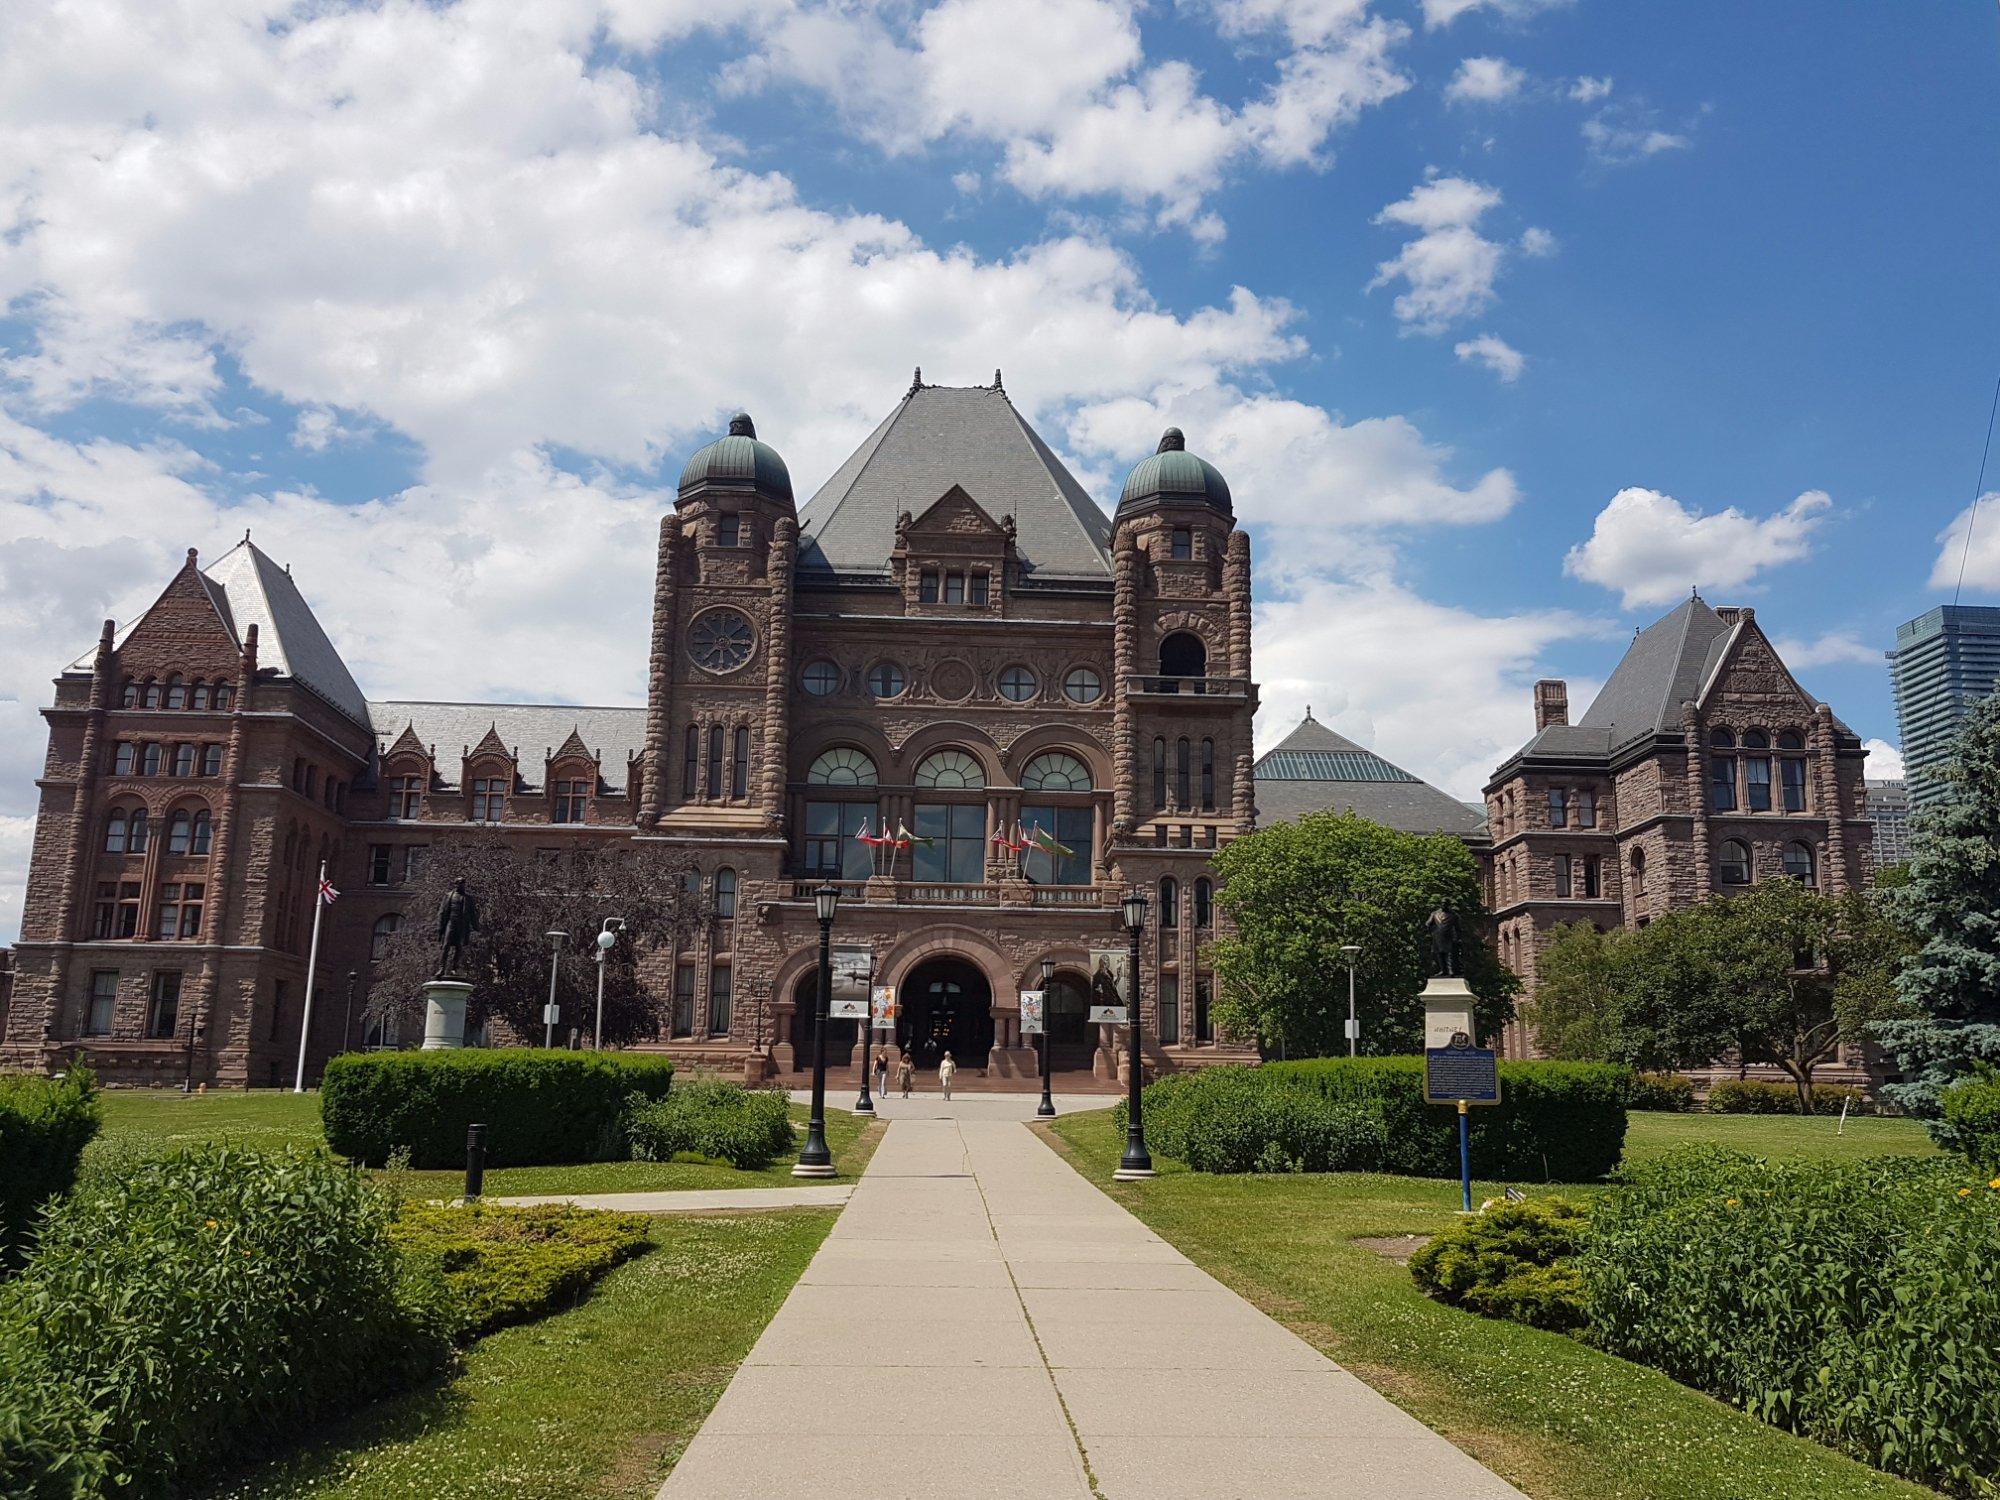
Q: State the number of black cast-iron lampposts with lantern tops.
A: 4